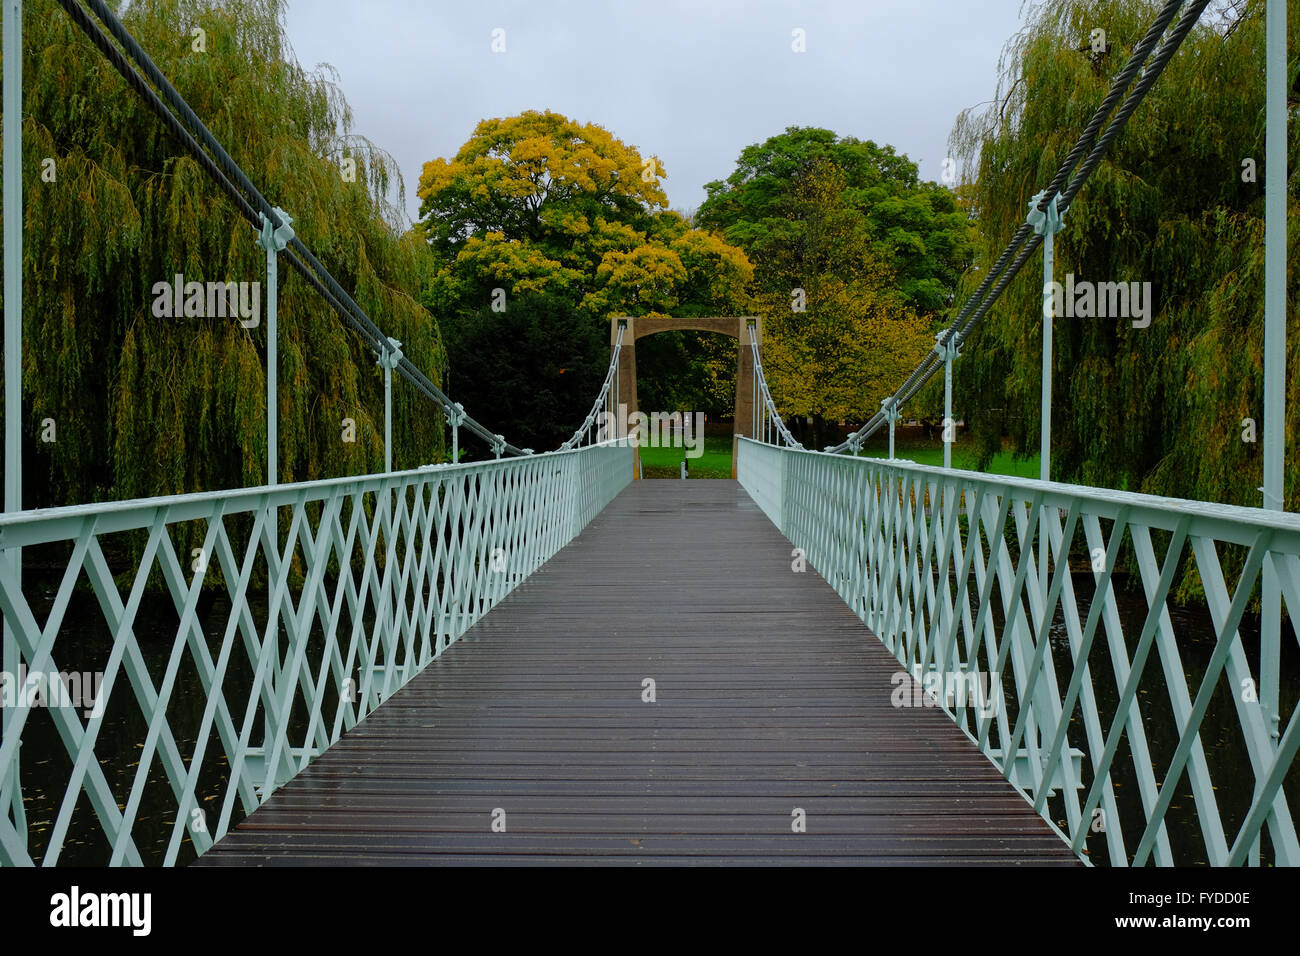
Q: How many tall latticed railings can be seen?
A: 2